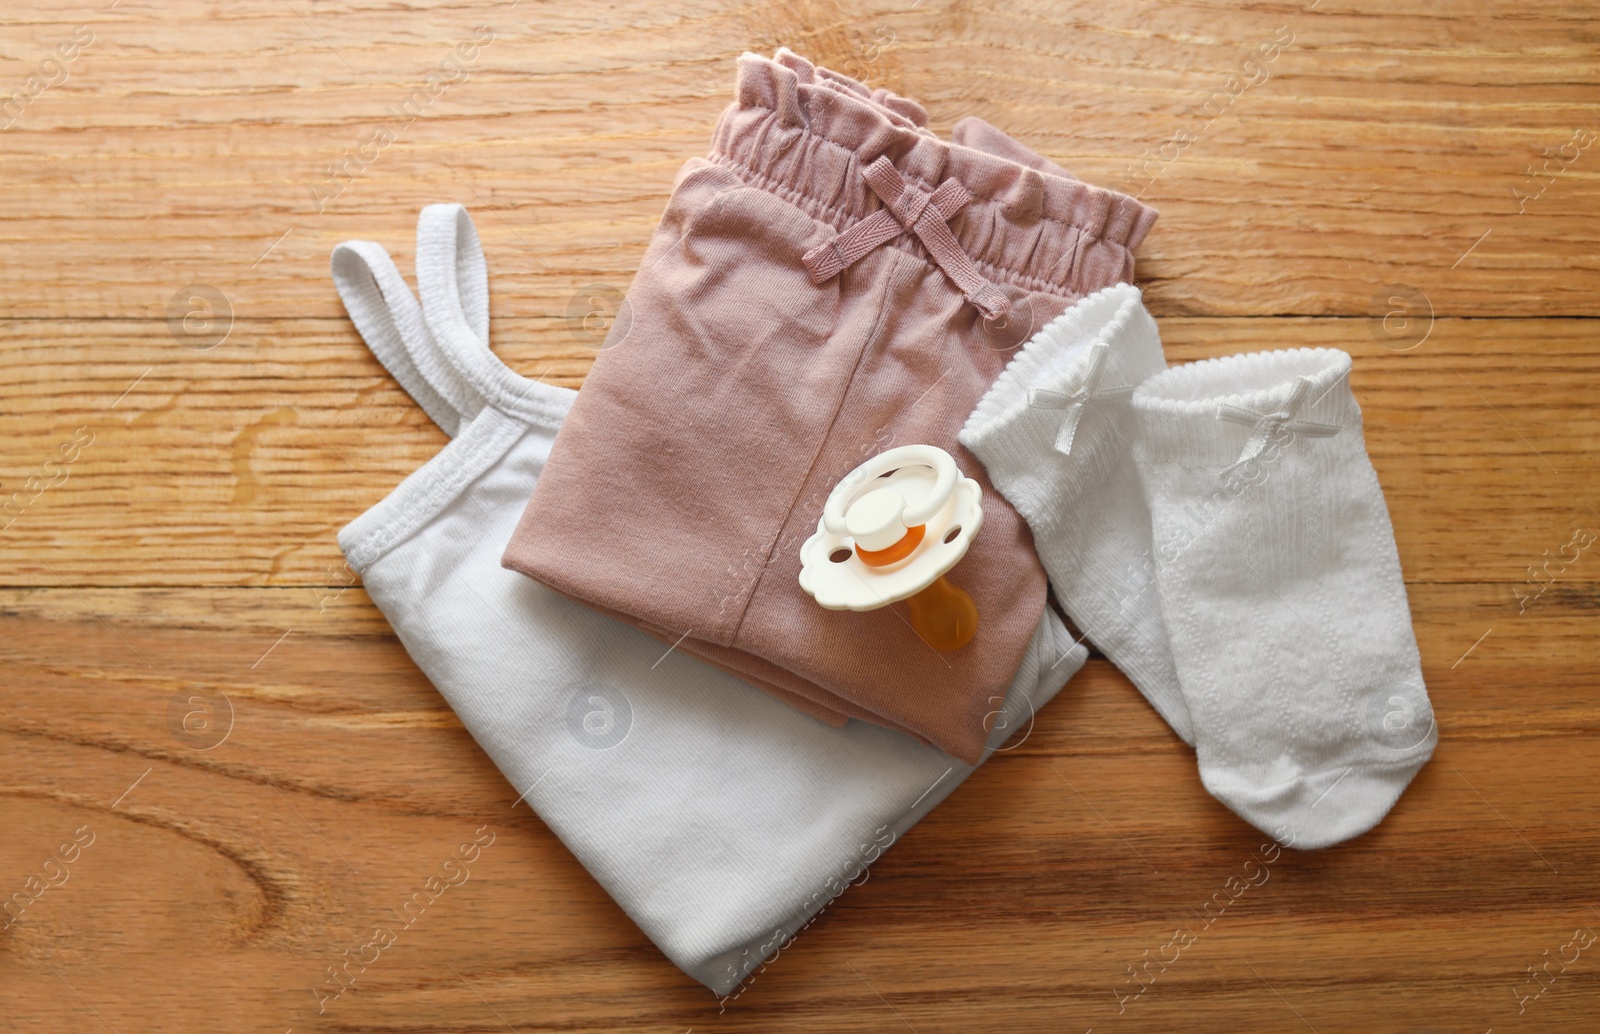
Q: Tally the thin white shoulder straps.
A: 2